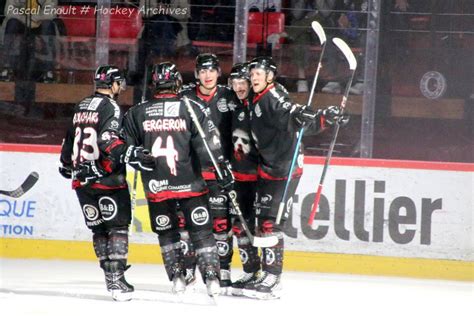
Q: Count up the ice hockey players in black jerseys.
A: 5